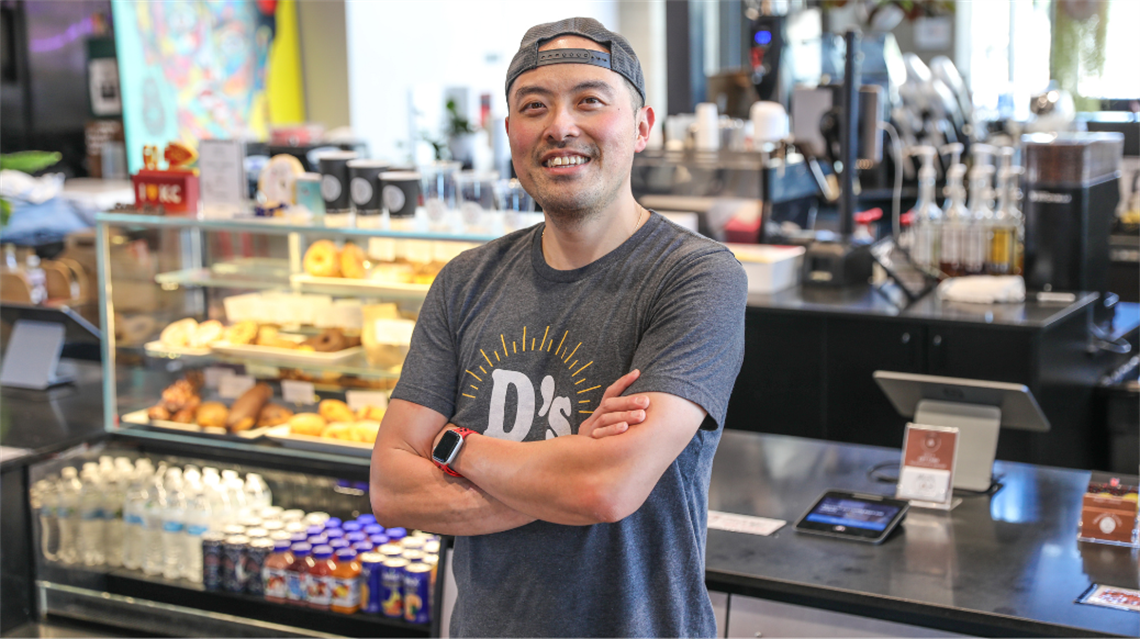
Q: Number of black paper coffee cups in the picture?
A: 3